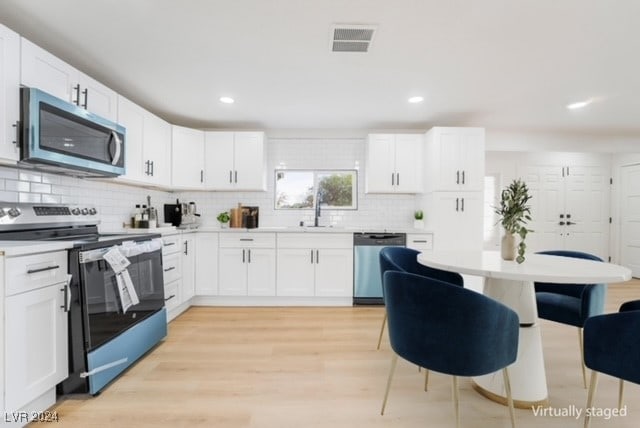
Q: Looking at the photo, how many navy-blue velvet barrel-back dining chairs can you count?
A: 4